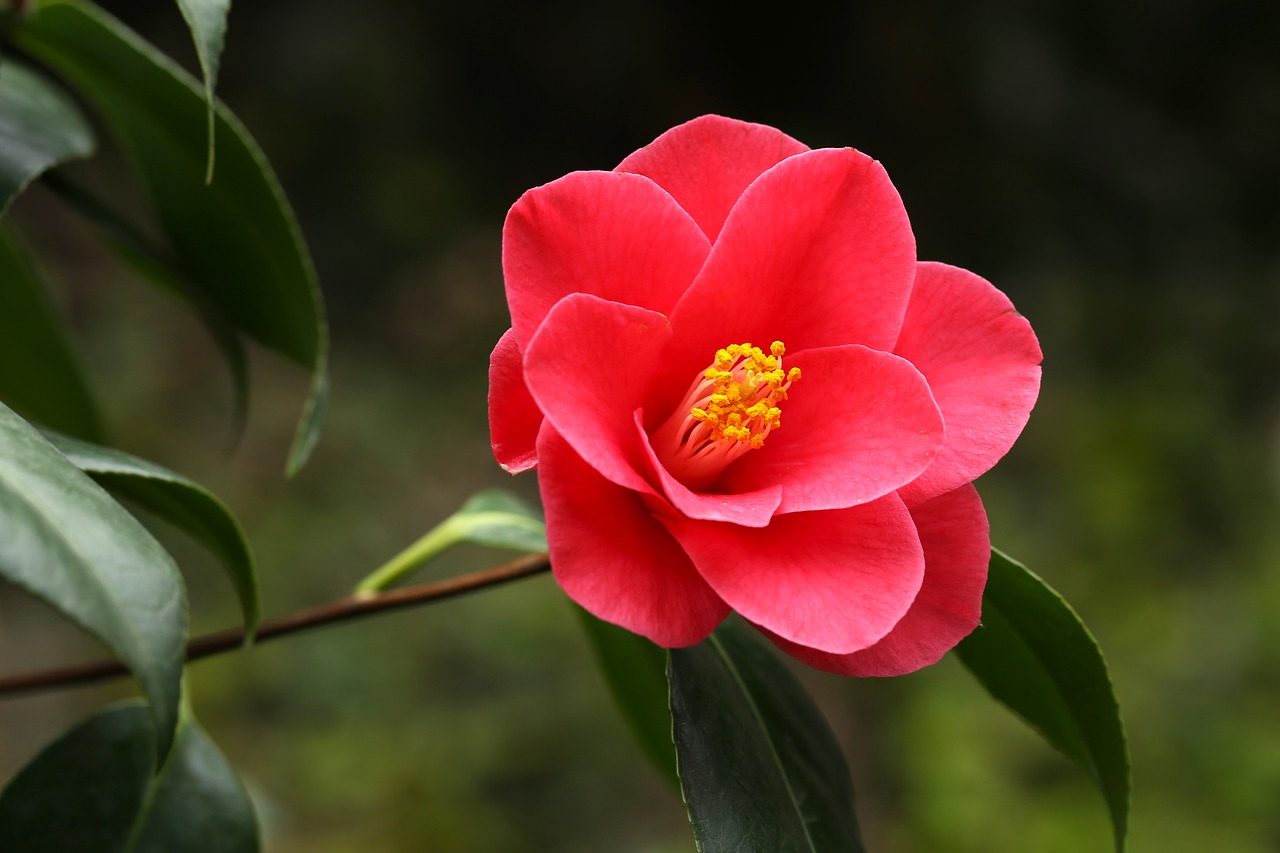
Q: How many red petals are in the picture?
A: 11